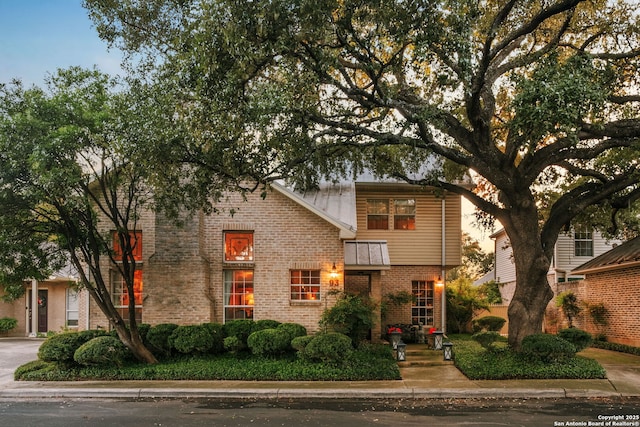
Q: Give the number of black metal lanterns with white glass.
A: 4